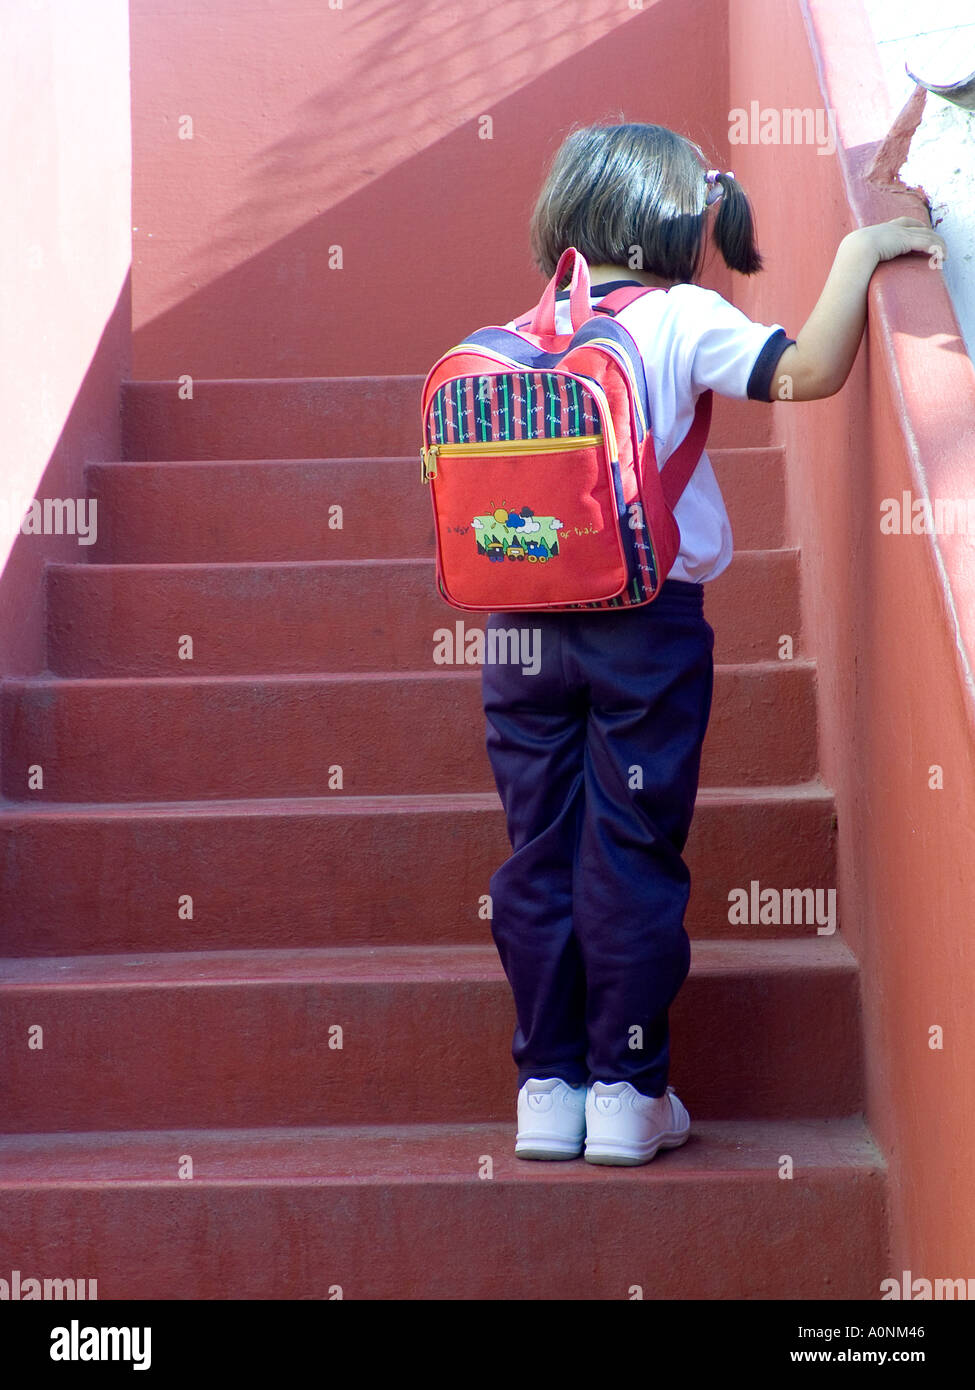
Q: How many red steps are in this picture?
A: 7